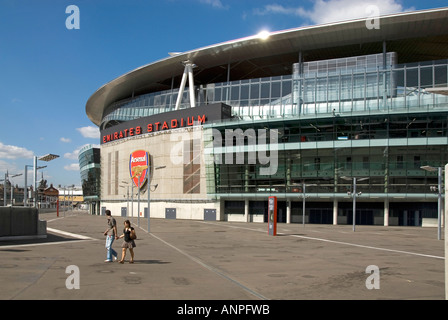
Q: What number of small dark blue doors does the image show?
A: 5